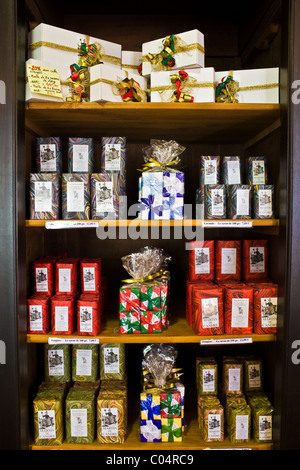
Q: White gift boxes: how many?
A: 7